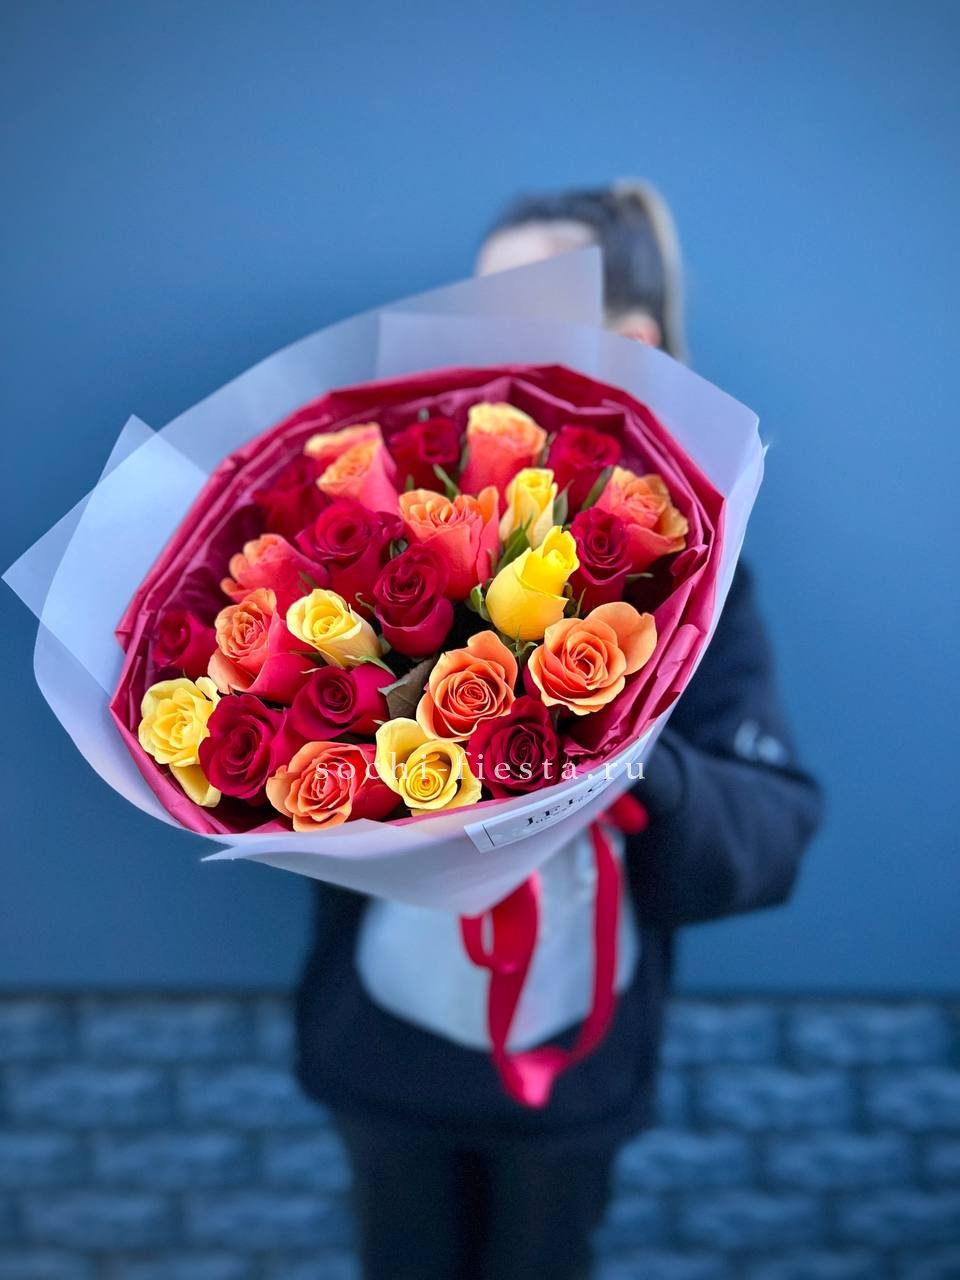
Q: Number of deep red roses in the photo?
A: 10